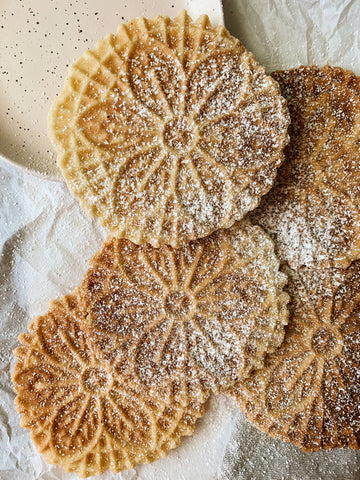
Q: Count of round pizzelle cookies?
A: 5